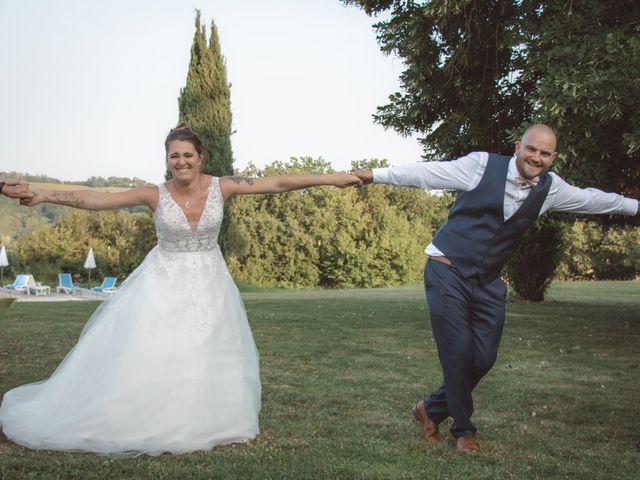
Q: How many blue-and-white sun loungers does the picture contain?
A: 3